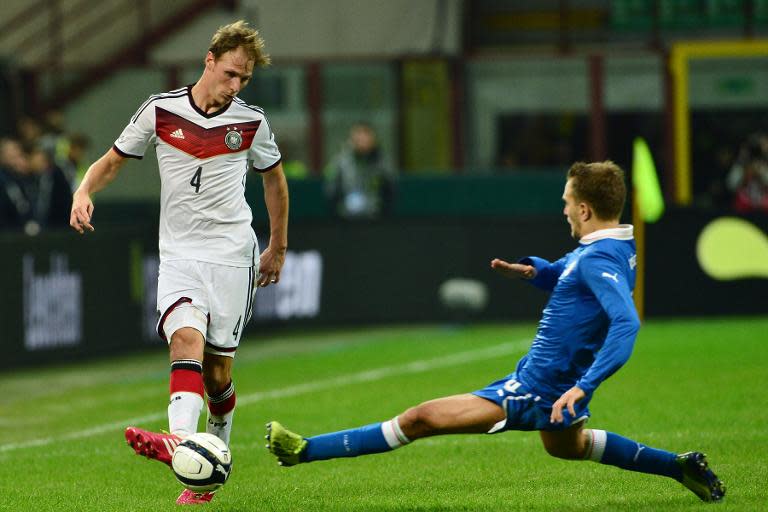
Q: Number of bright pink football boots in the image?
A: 2